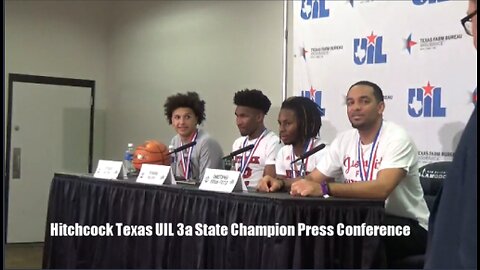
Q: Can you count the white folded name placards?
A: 3